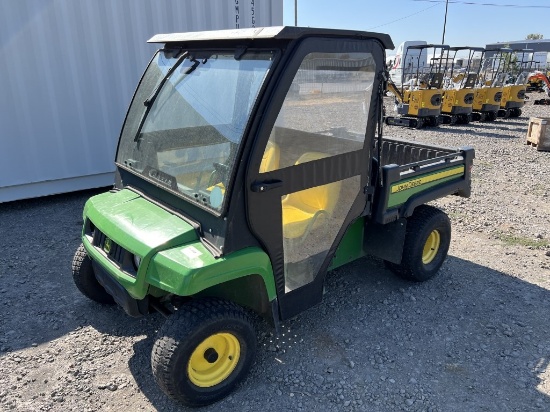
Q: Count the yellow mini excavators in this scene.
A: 4